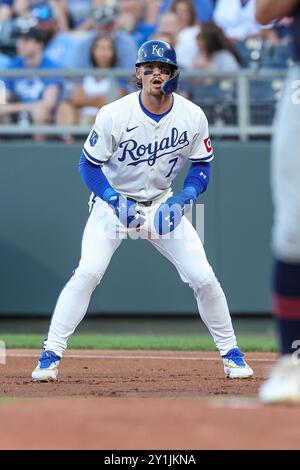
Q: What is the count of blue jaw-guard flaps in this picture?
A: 1